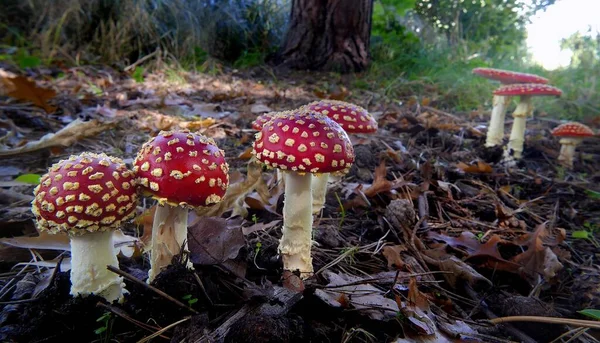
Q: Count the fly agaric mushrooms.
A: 8